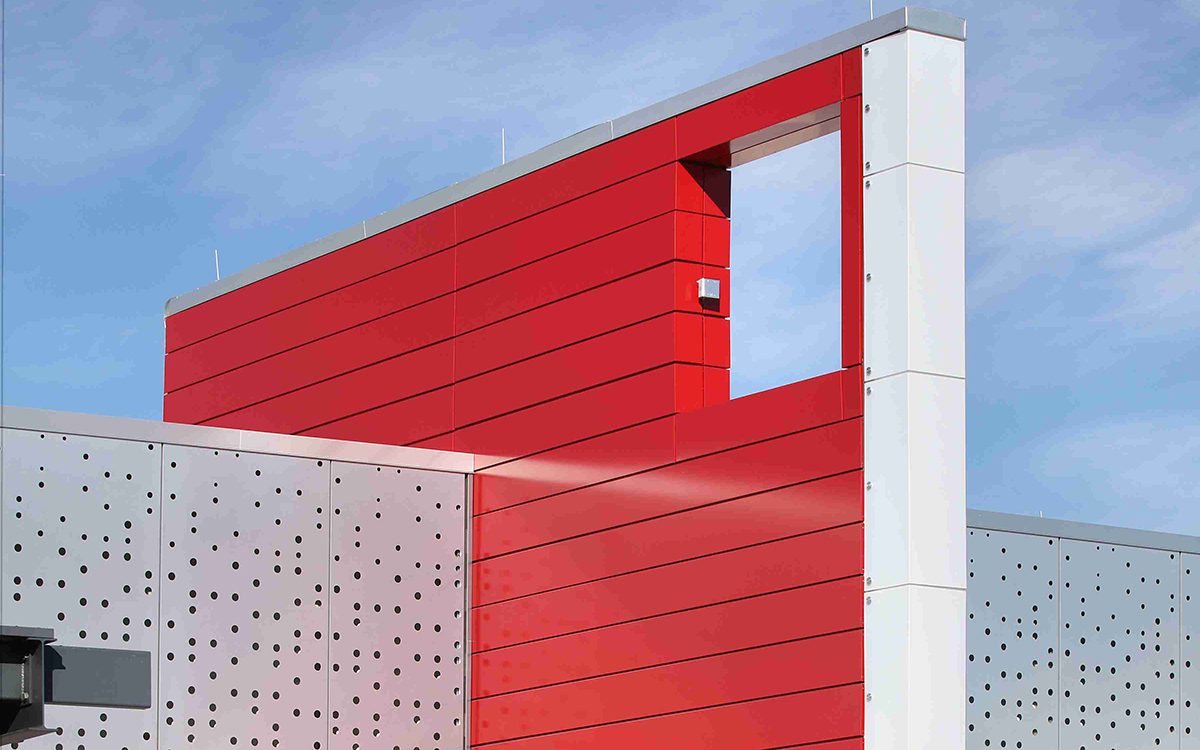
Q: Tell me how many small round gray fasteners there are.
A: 11